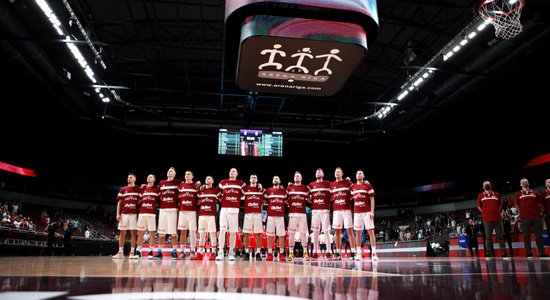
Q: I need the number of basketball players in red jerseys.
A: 12